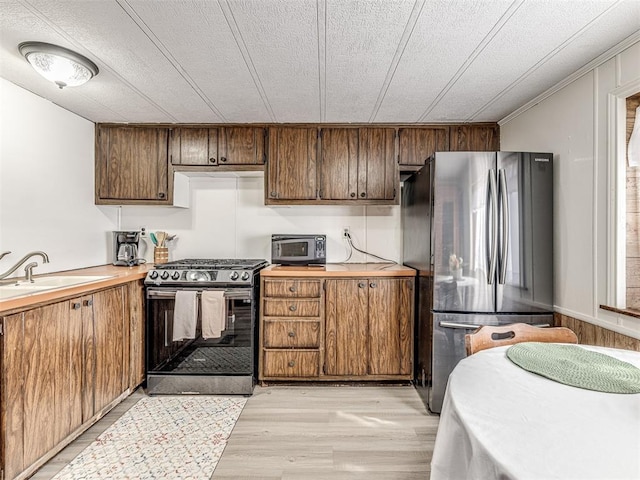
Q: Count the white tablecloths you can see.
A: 1